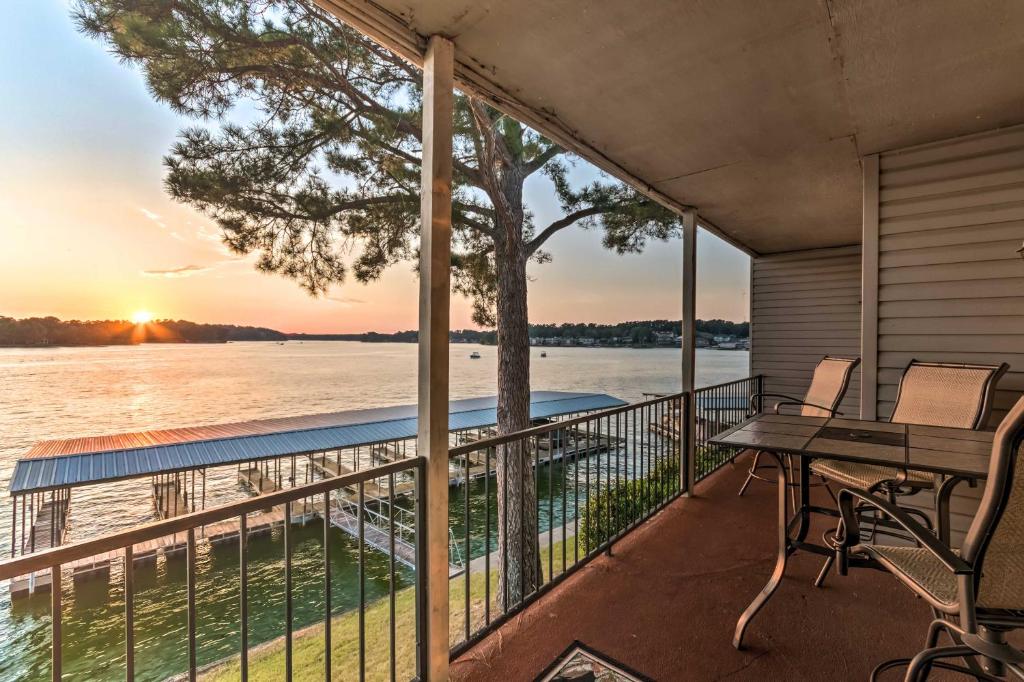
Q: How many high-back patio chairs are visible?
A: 3